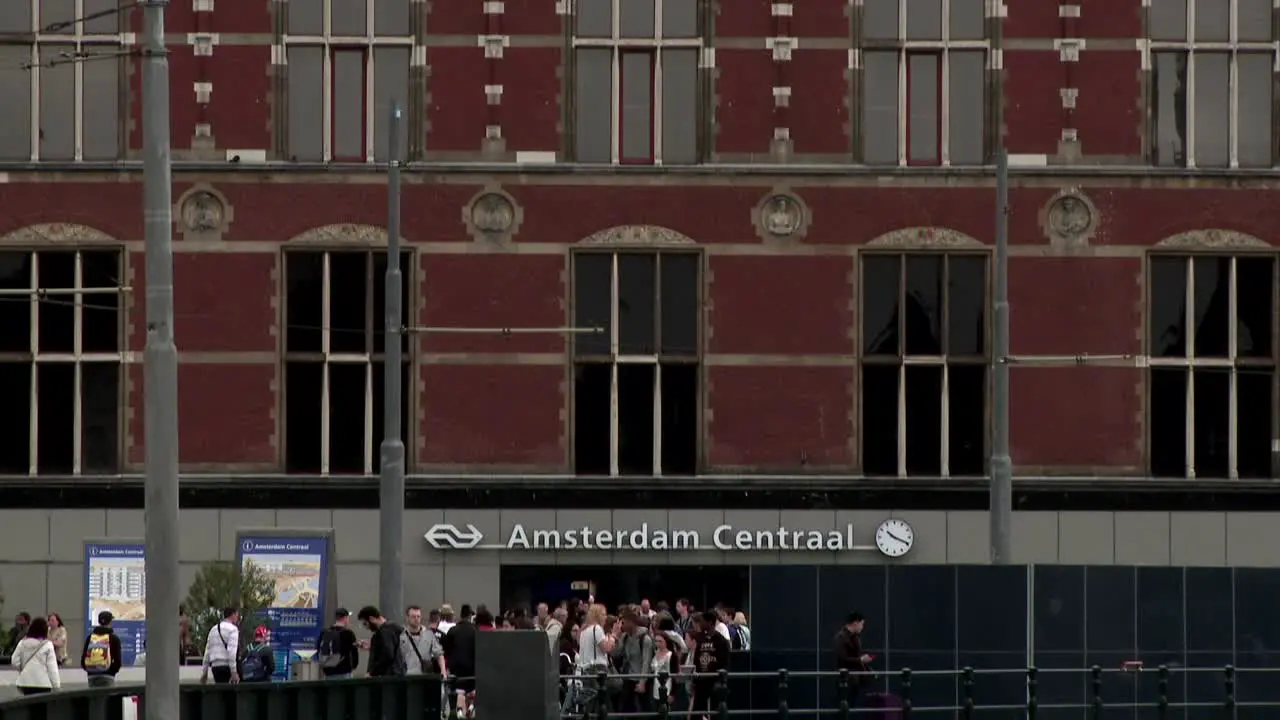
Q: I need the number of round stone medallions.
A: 4